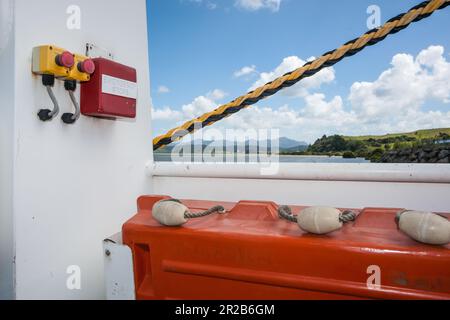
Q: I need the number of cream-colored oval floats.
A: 3